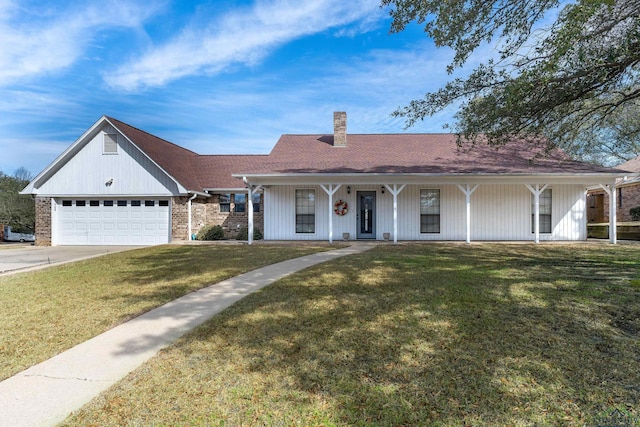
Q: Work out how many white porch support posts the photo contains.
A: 6